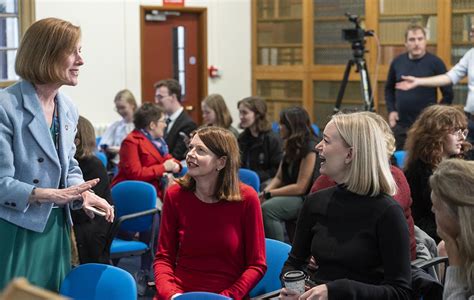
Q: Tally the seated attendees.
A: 12